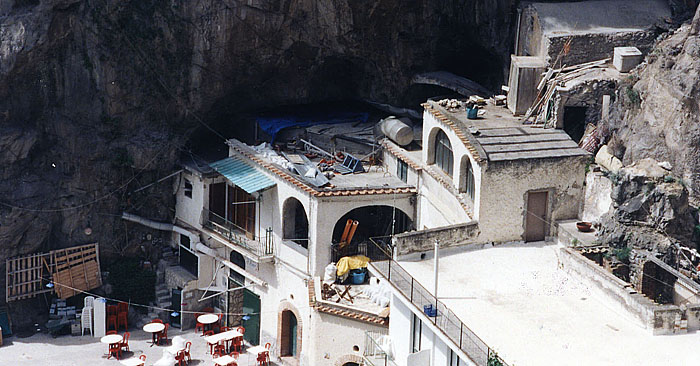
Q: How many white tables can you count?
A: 8